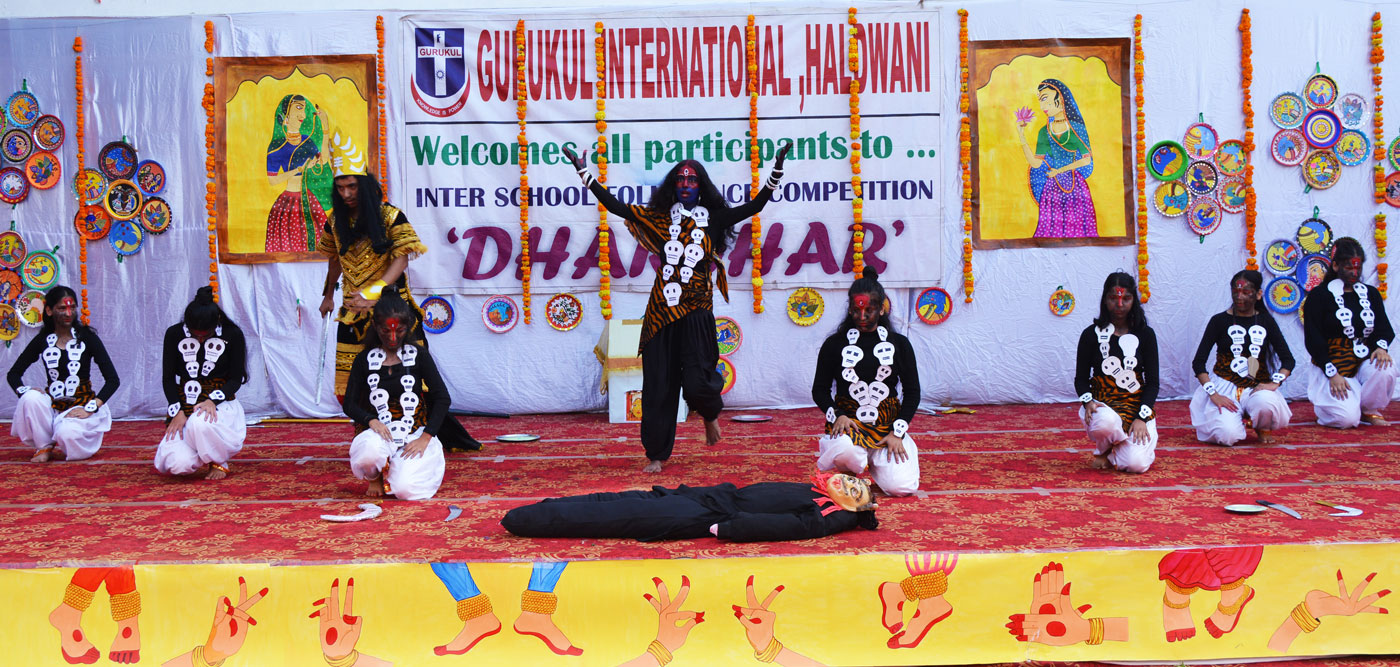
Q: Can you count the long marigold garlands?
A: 11